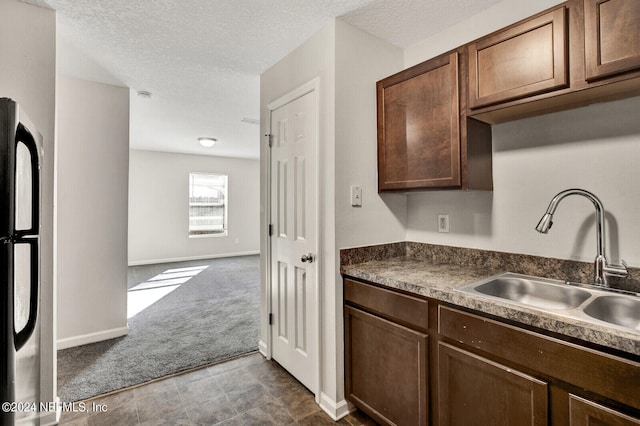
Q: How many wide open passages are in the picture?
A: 1